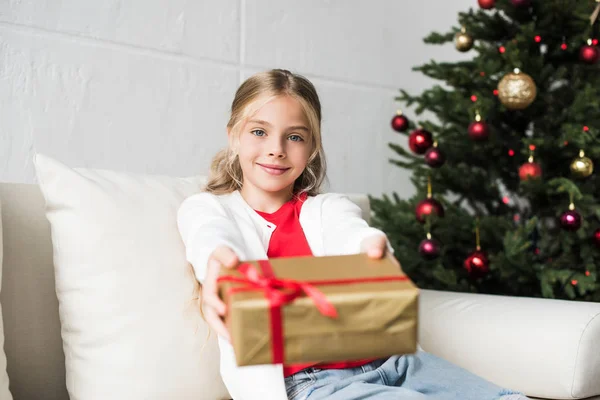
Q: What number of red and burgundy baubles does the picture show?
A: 13